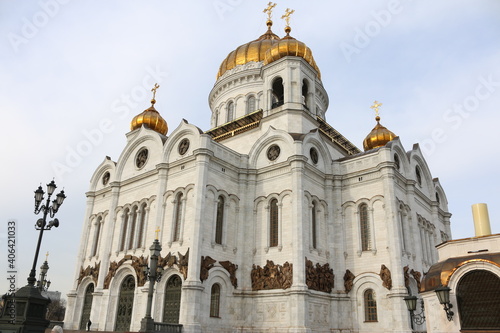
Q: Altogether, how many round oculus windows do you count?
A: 8